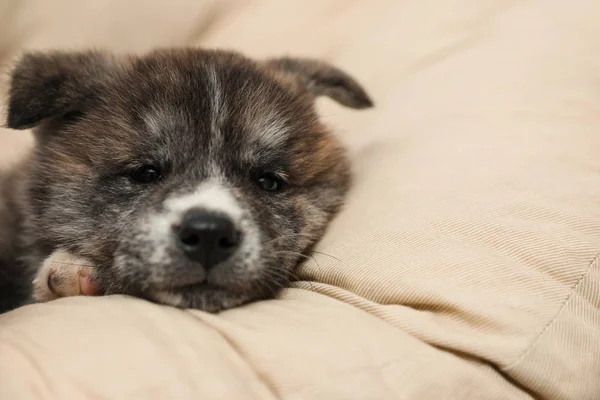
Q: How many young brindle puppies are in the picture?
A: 1